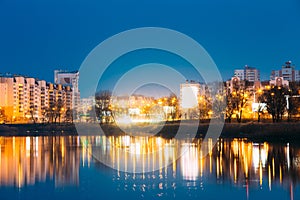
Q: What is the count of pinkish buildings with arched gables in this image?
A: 2